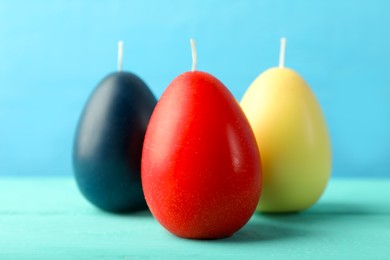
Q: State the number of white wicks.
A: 3